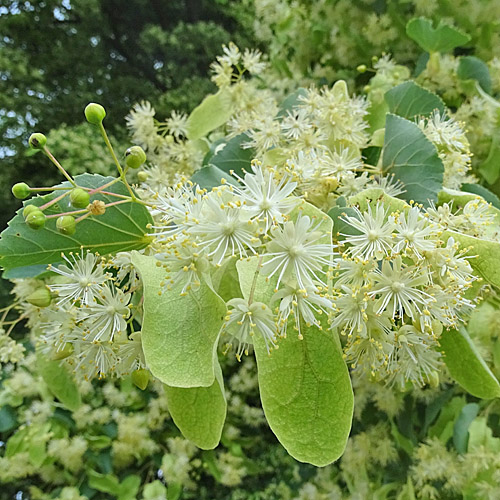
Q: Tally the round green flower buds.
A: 8